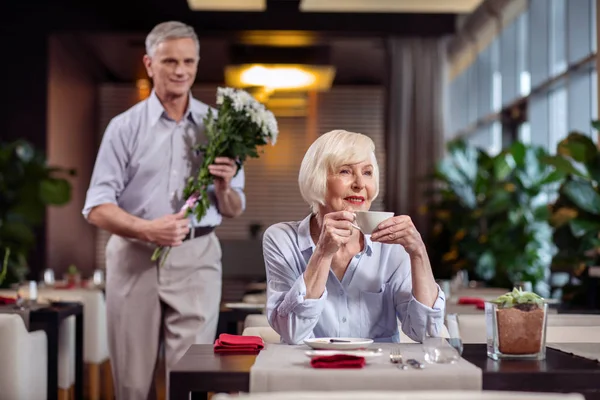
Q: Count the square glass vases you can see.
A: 1